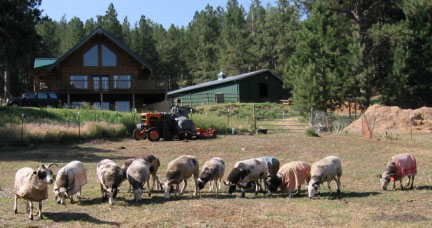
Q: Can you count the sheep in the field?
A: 12